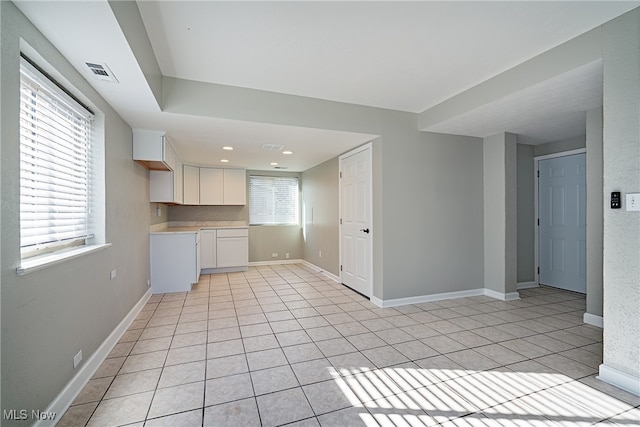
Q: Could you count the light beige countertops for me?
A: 1